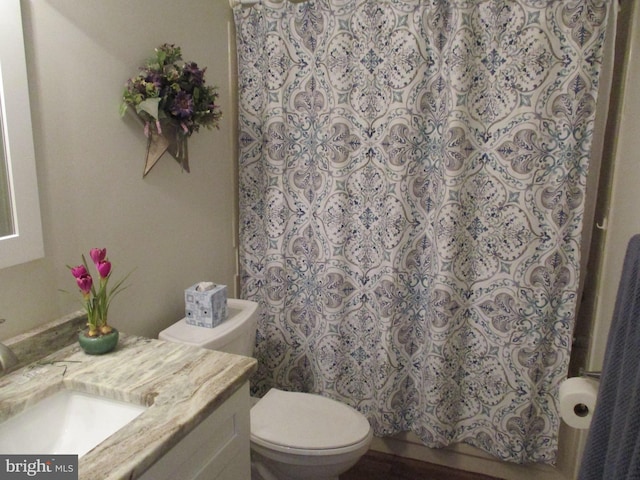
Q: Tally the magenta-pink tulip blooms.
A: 4